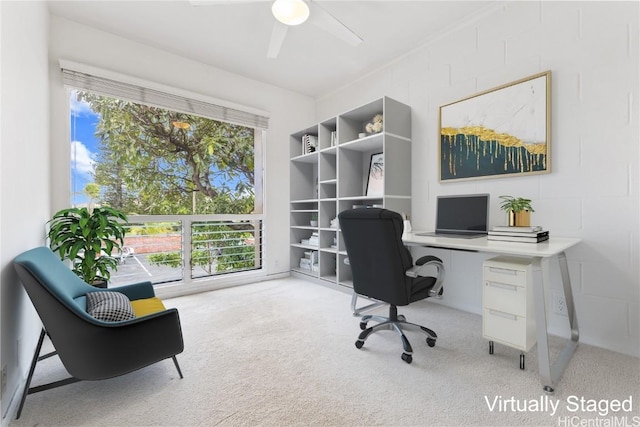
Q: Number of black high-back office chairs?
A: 1